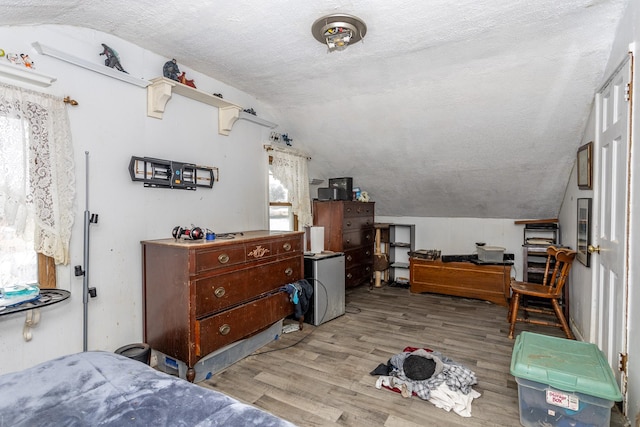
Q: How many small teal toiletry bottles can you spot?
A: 0